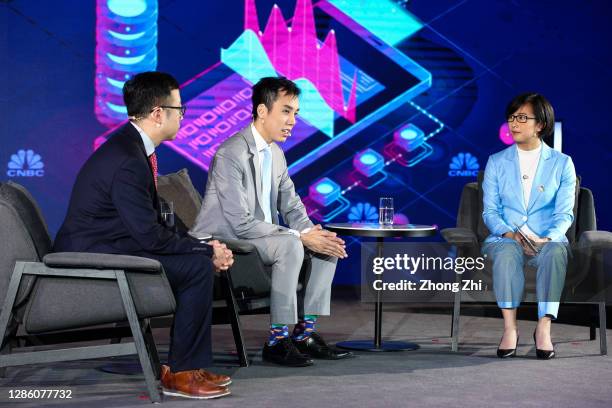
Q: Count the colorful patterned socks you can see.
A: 2